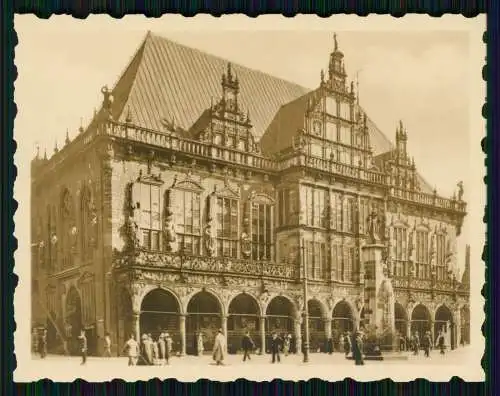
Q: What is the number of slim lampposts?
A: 1